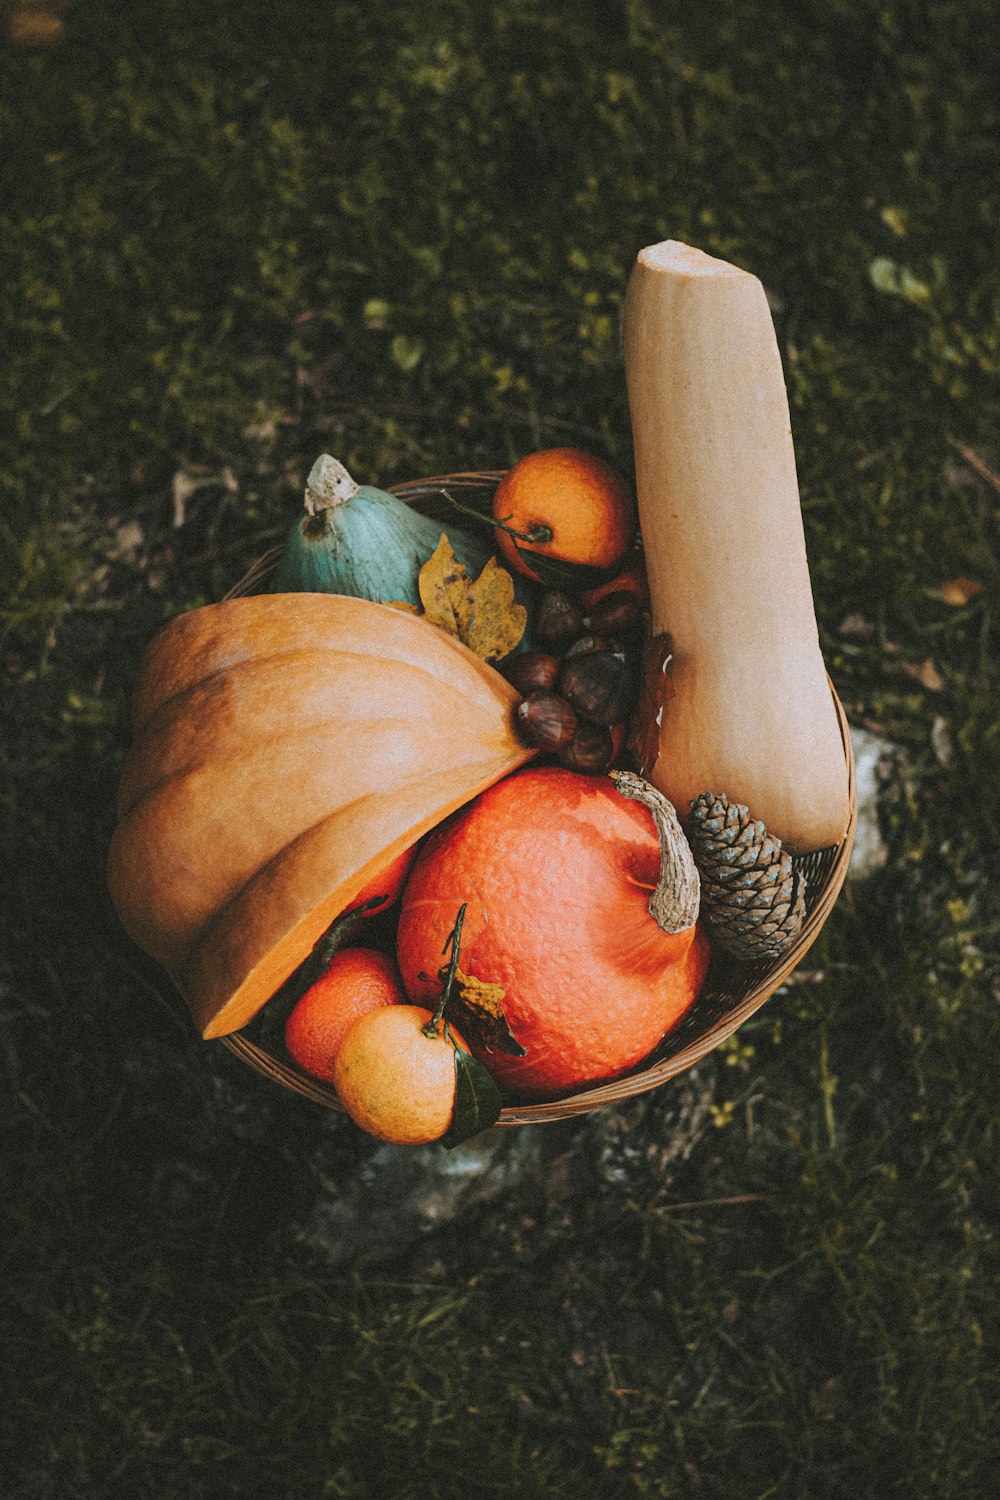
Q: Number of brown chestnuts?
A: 7